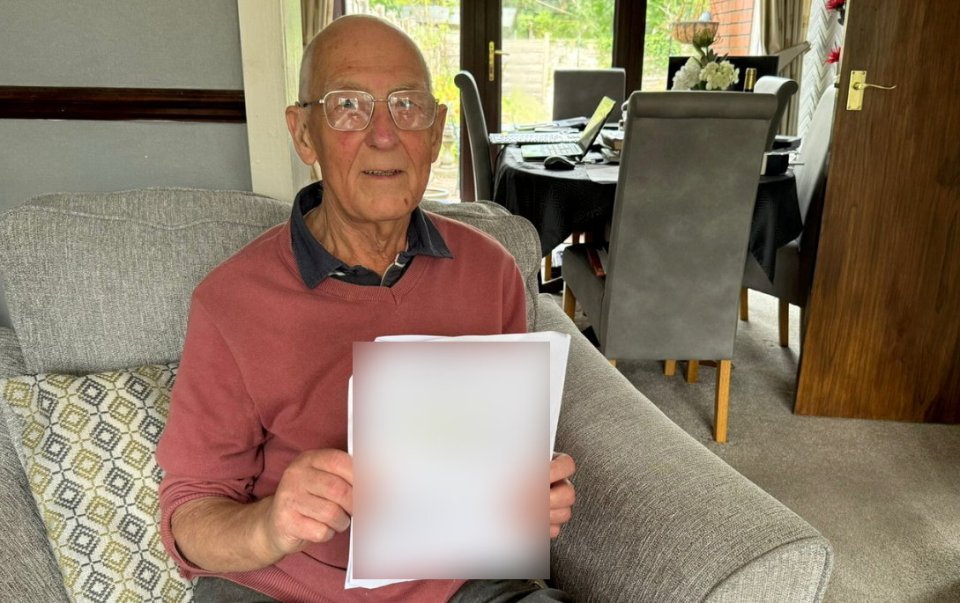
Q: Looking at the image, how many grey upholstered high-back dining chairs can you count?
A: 5